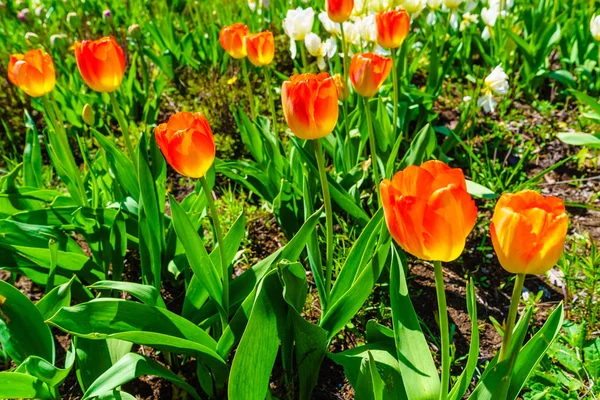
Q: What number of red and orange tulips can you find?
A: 11